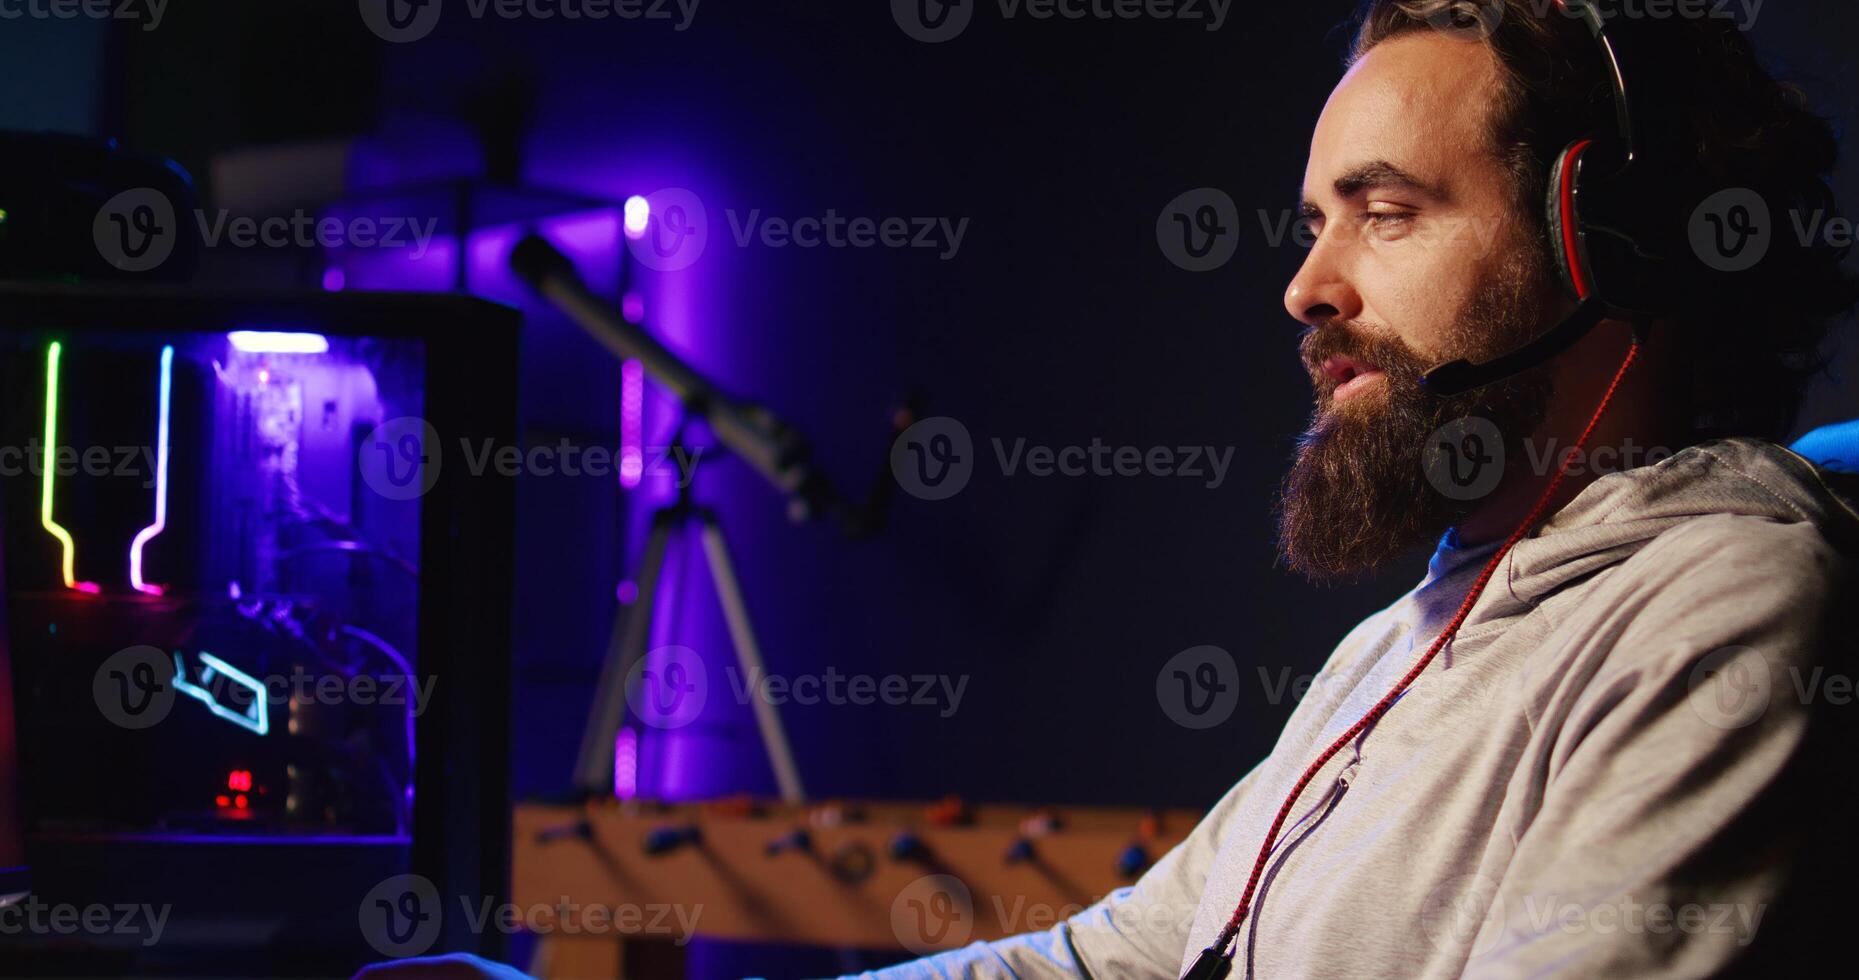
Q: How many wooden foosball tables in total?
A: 1